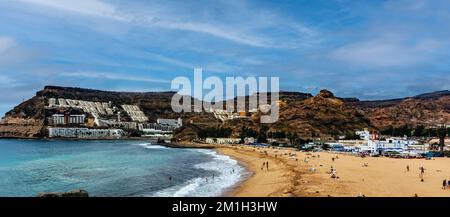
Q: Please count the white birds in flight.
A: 0